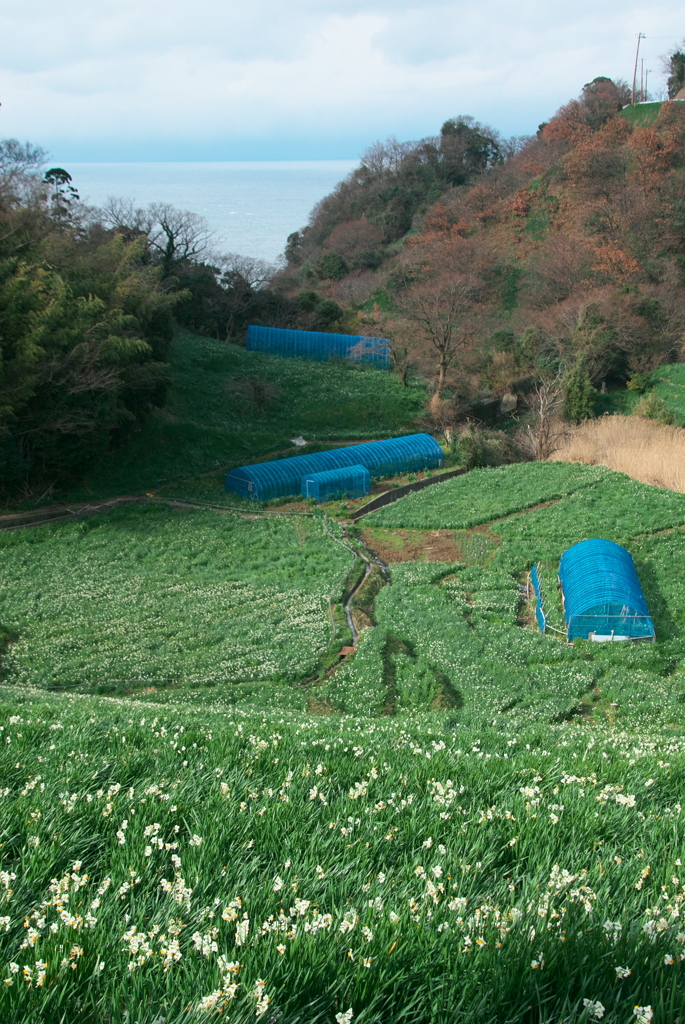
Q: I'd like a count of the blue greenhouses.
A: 4